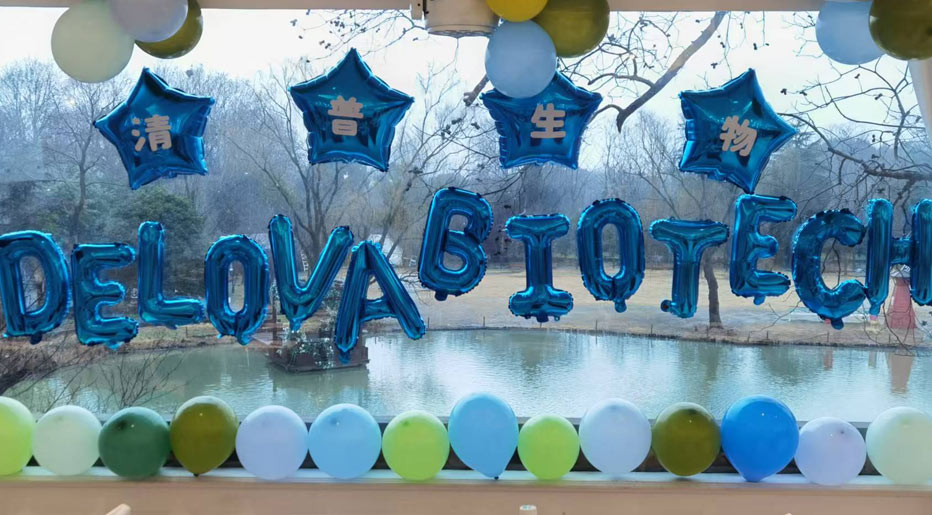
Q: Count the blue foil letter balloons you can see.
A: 13